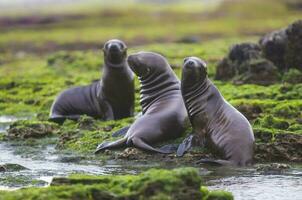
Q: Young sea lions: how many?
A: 3